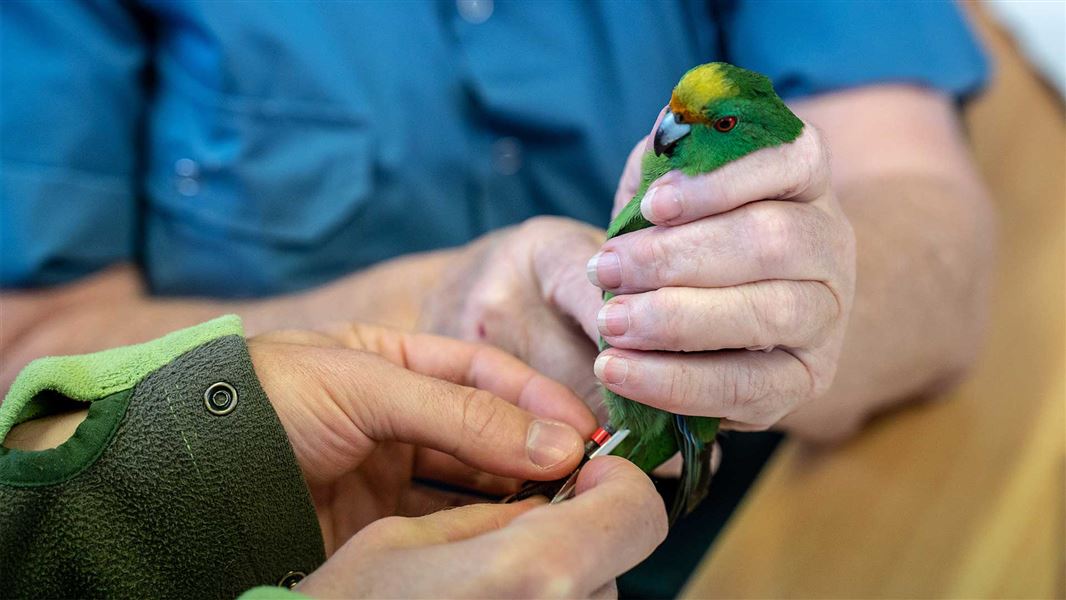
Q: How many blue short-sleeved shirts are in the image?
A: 1